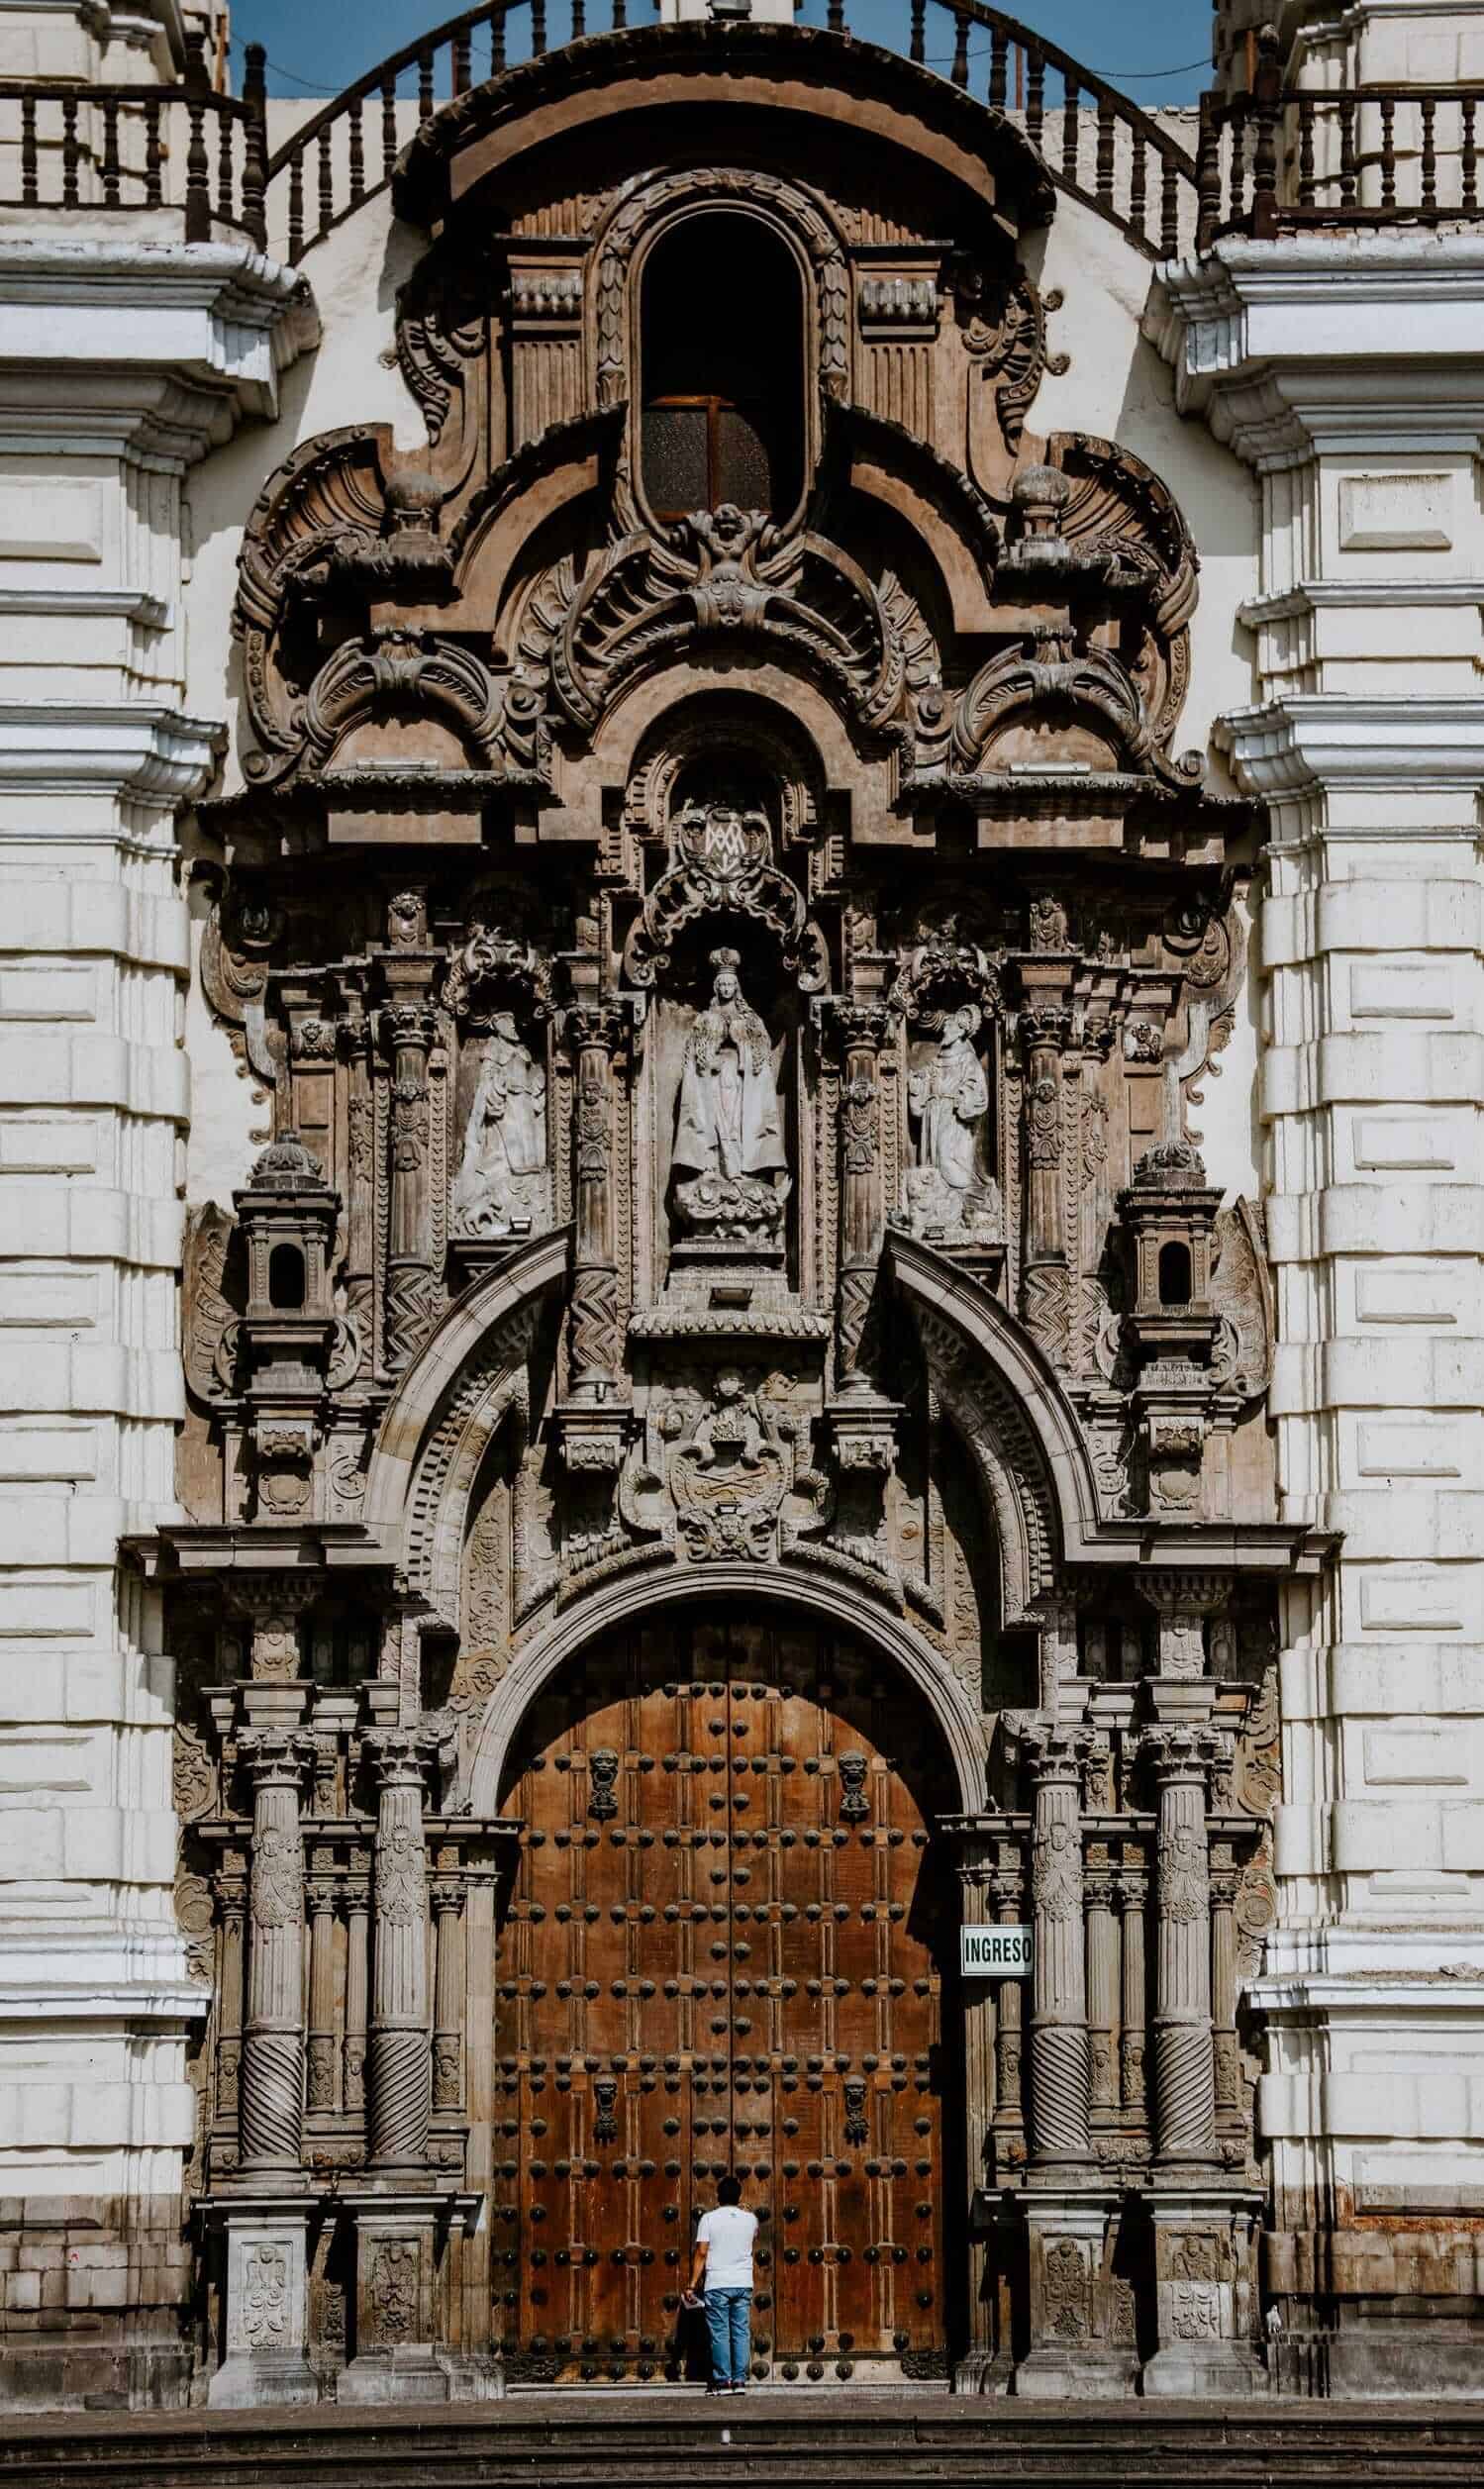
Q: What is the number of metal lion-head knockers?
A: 4